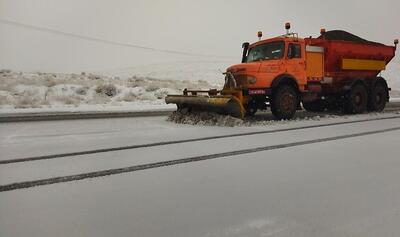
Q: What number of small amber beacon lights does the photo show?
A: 4